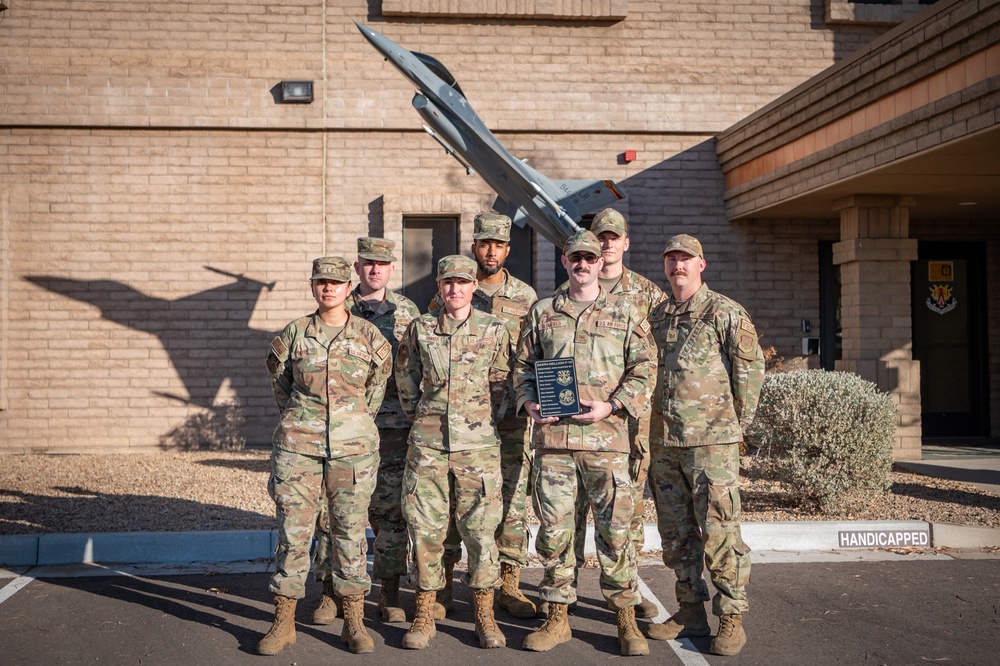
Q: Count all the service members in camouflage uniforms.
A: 7